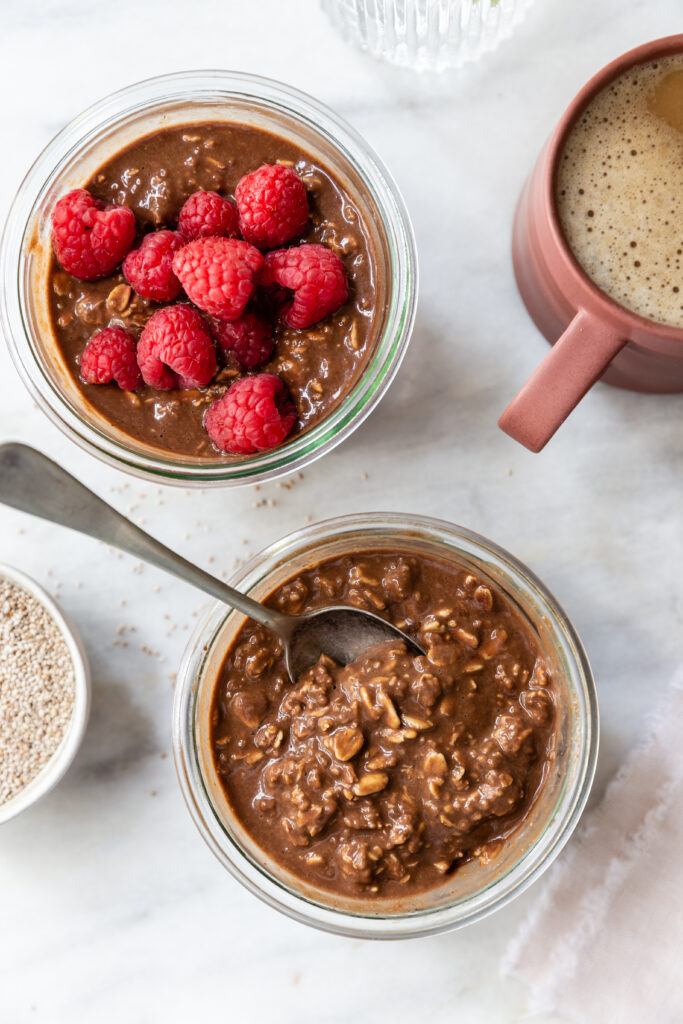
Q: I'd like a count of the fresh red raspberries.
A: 10